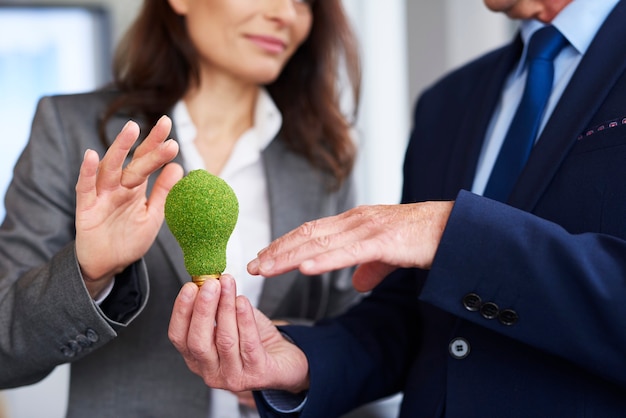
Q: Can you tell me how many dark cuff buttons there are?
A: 7